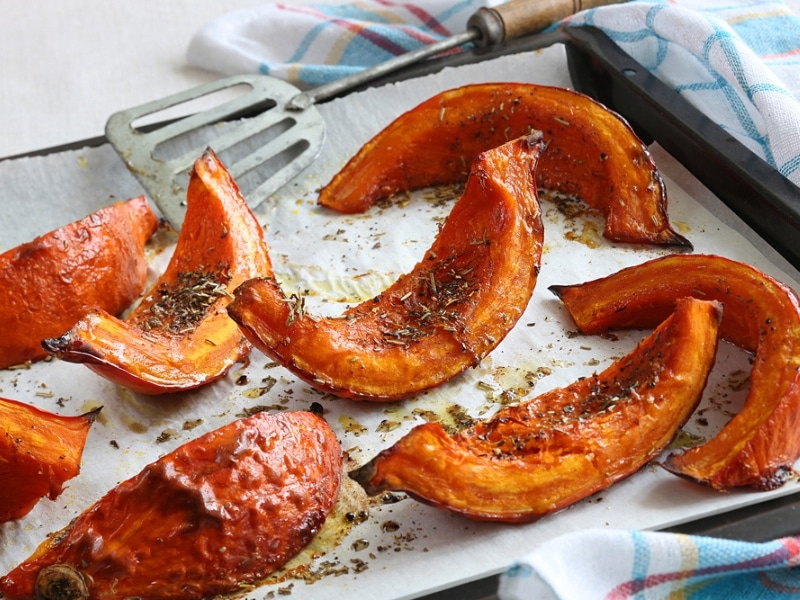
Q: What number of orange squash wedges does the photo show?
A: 8